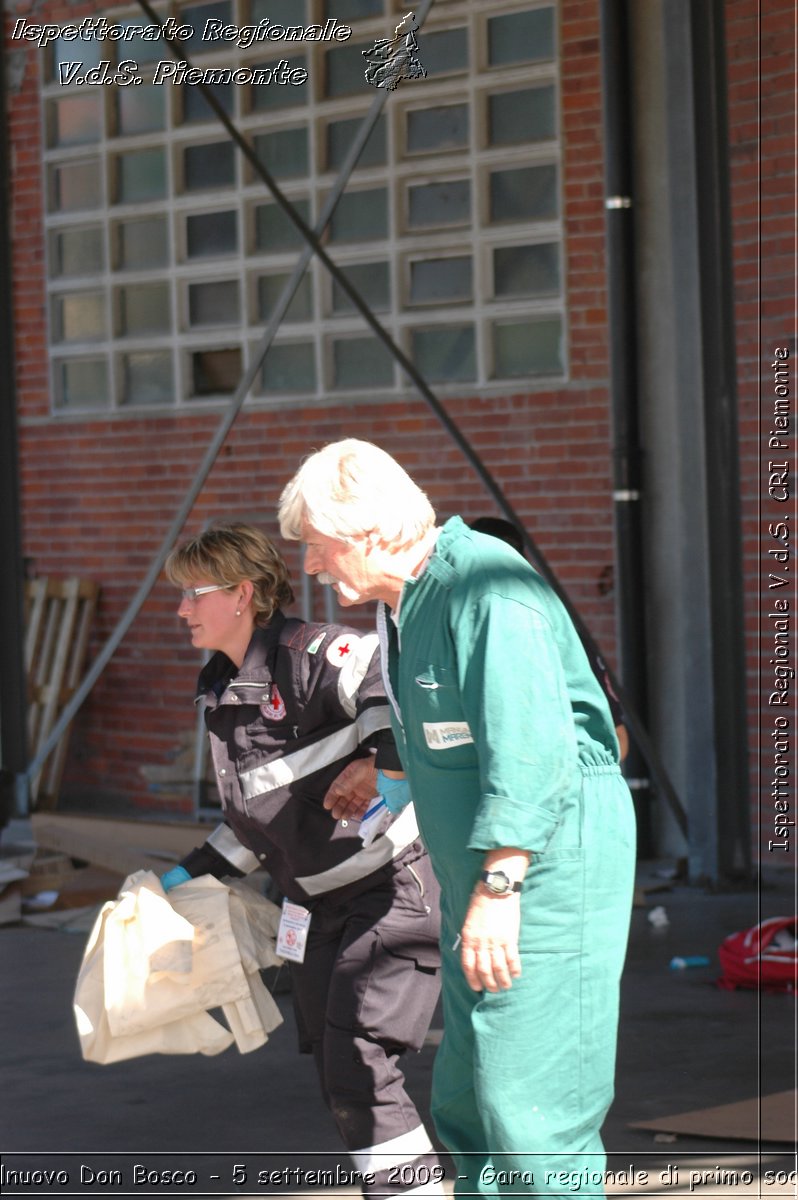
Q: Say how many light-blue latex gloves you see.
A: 2